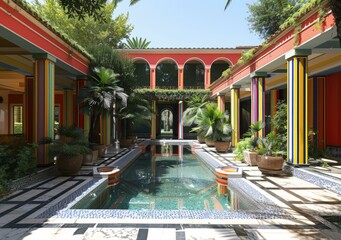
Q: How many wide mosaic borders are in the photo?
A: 1